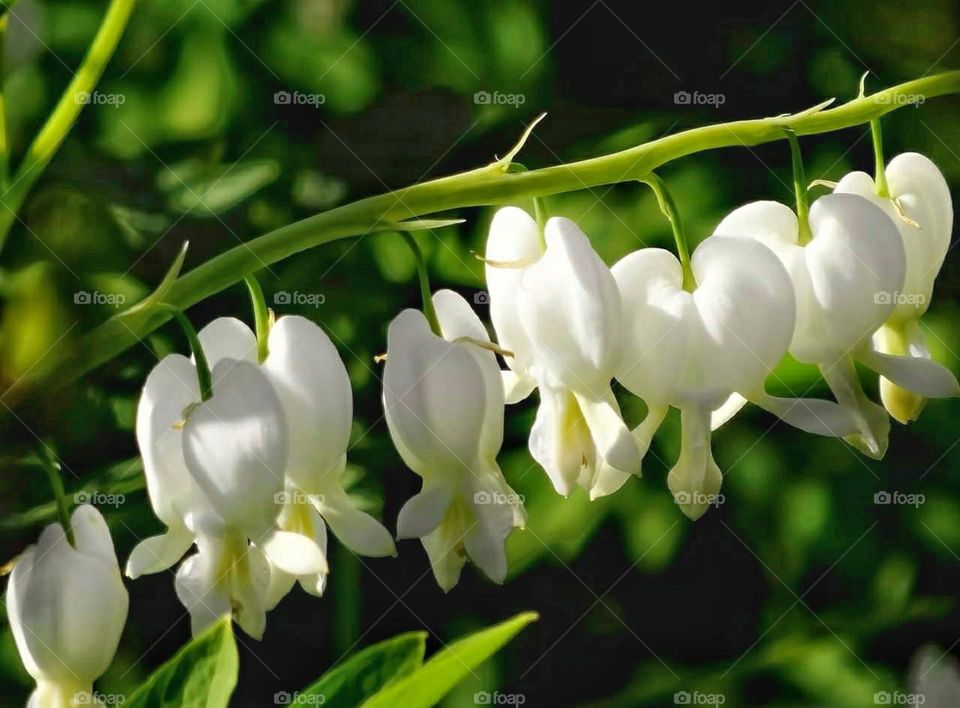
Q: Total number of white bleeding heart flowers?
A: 8